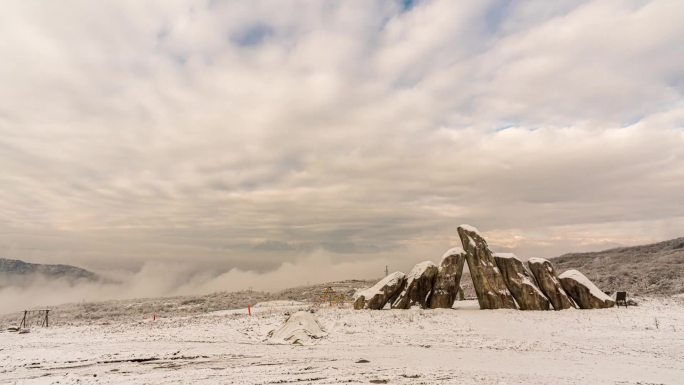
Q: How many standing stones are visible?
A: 7